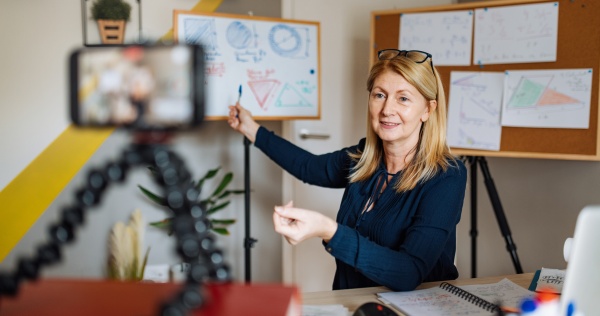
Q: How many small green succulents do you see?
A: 1